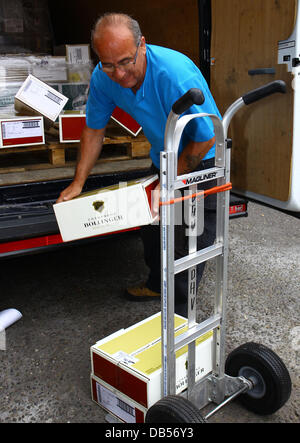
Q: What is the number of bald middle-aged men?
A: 1